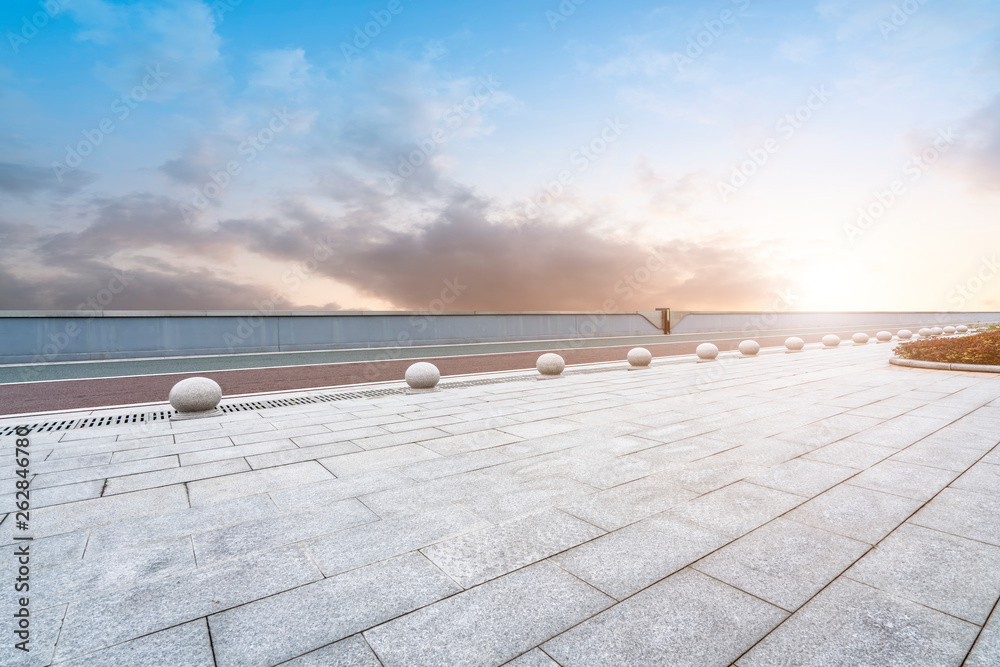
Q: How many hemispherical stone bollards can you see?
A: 15